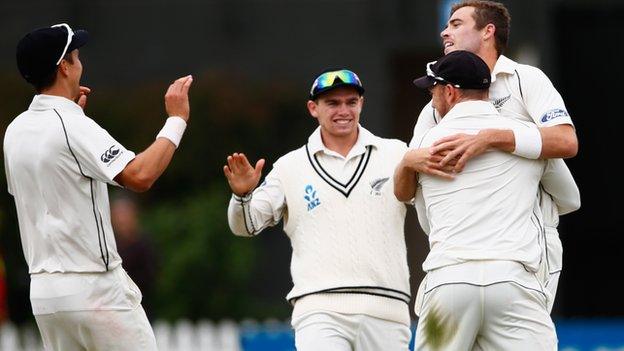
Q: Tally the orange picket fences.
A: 0